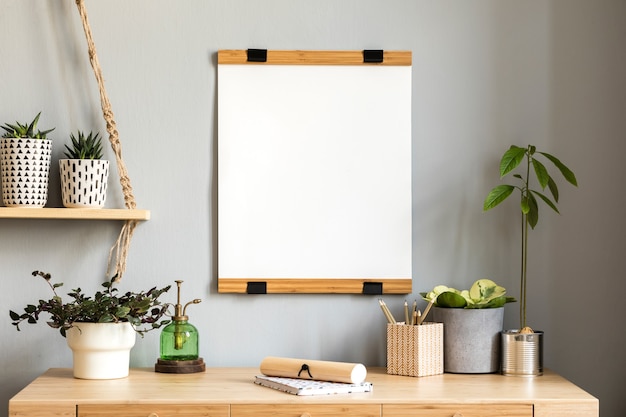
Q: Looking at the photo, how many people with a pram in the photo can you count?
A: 0